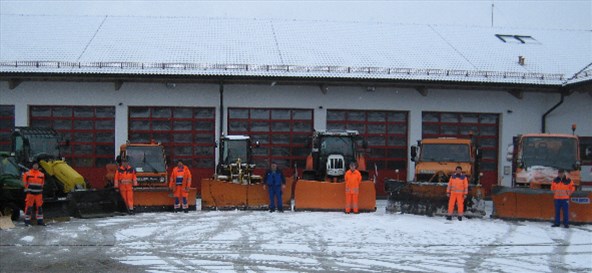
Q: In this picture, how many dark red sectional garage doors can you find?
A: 6